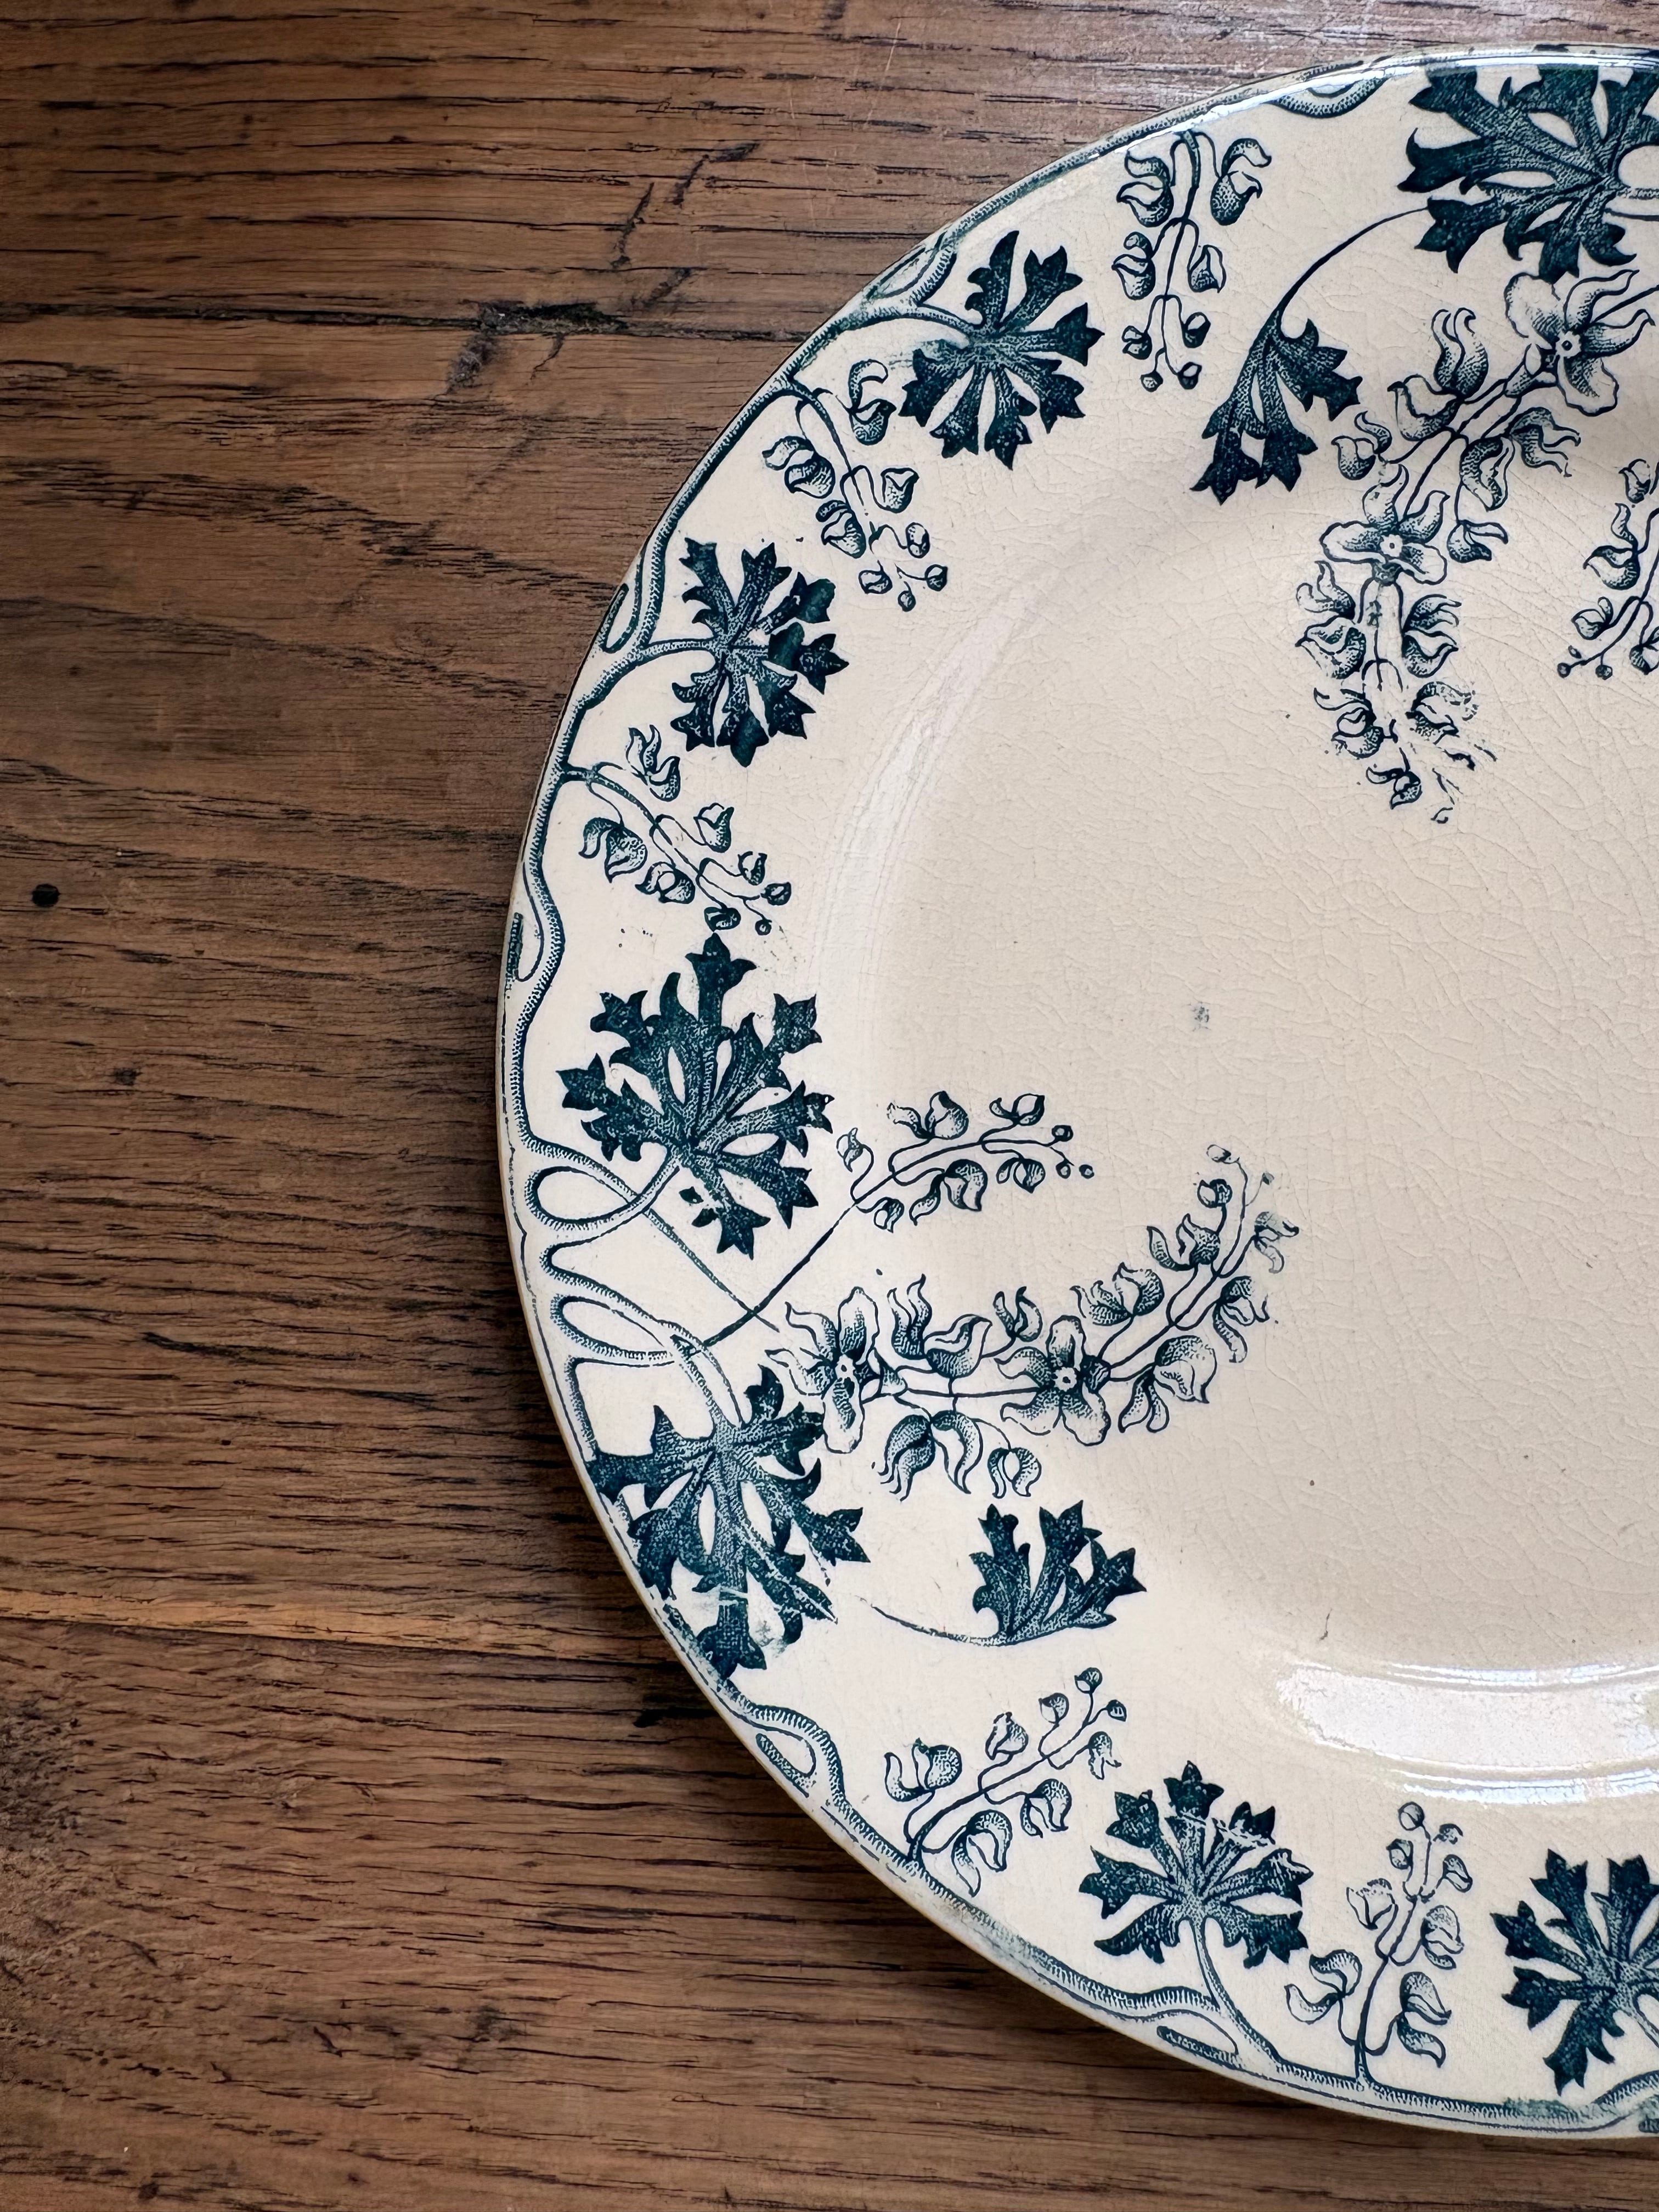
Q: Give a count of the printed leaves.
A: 9